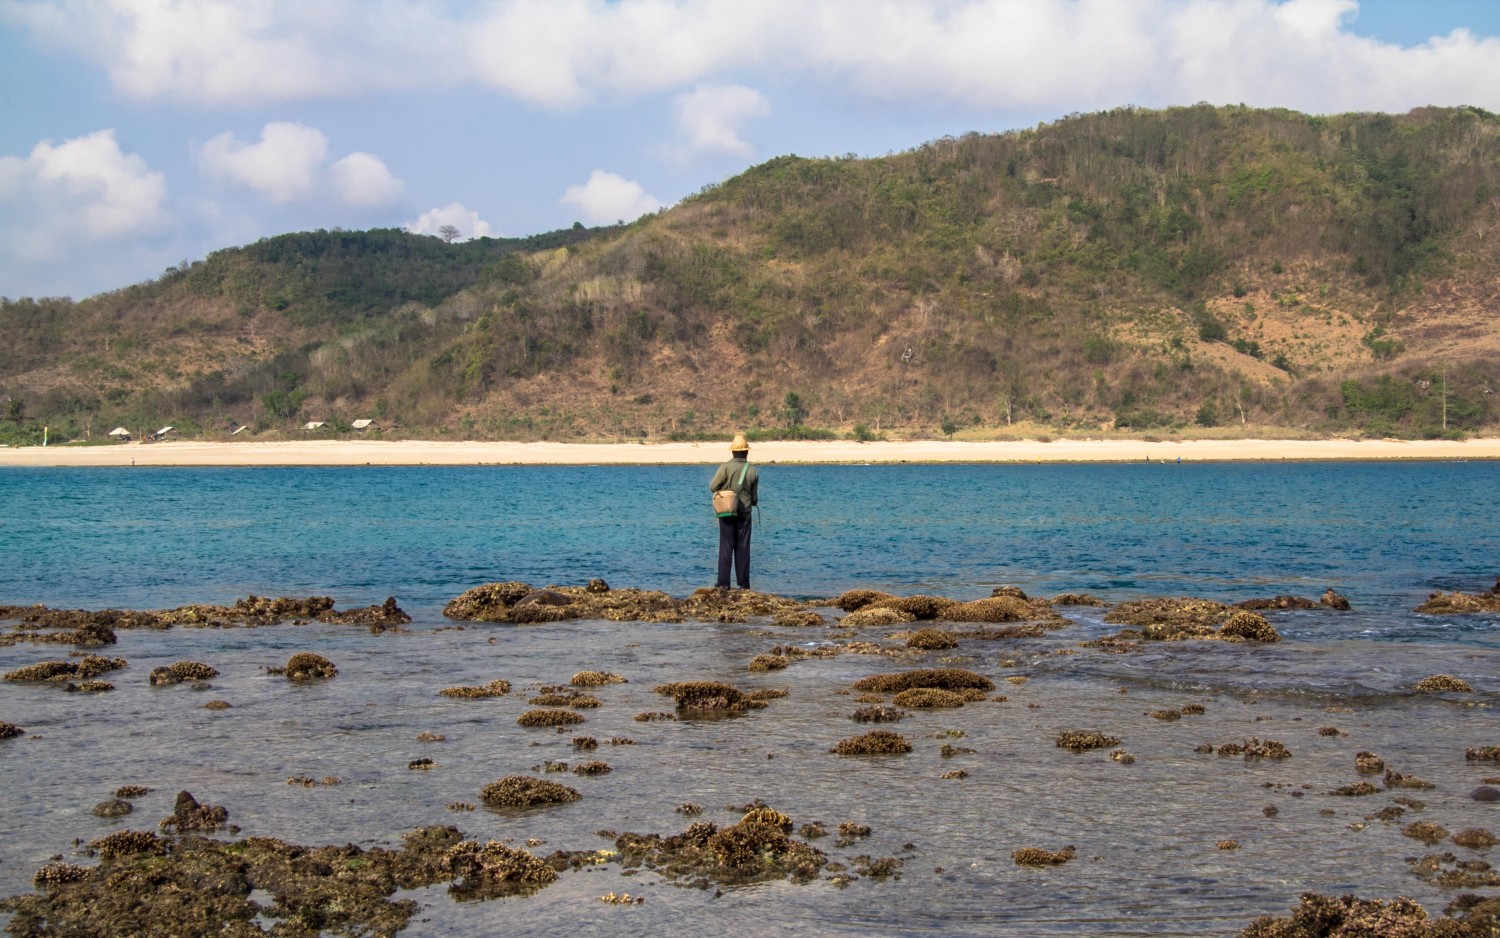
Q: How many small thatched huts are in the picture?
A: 5